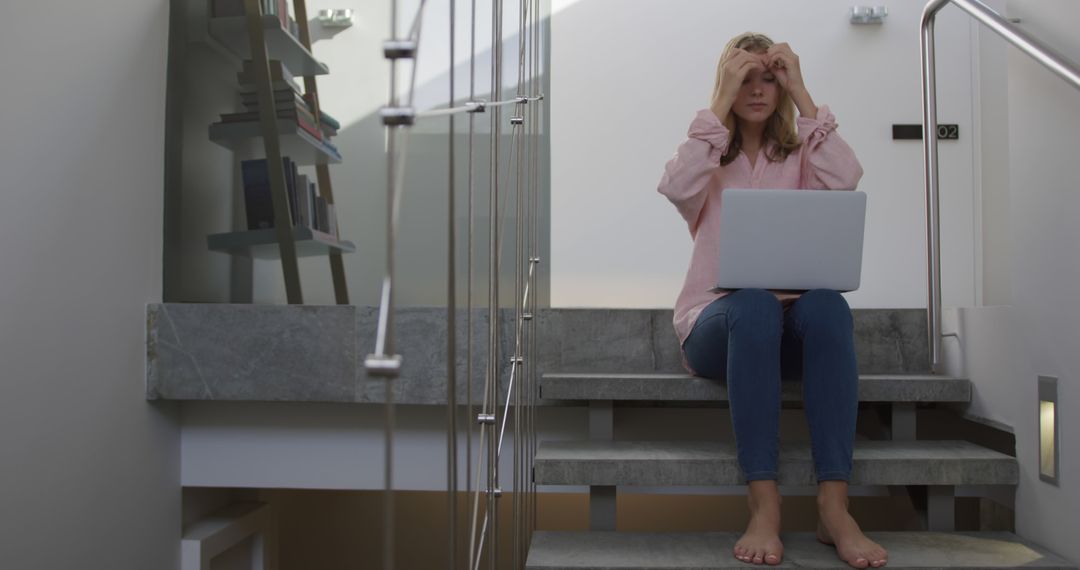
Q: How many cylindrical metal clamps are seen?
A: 12